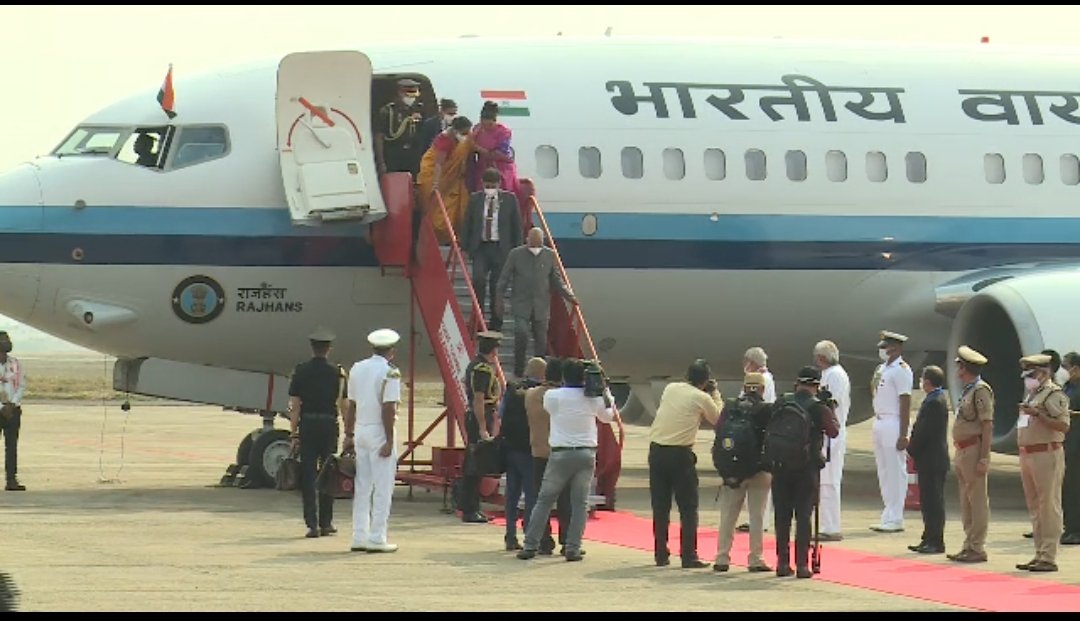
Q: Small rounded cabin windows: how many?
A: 13